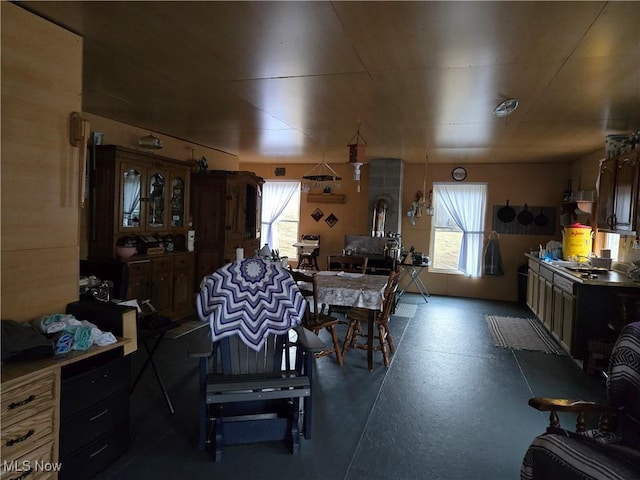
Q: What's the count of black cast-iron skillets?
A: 3